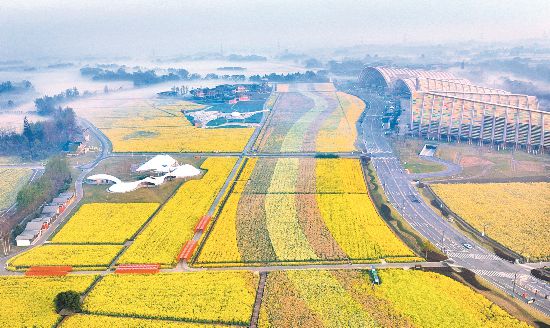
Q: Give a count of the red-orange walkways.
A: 4